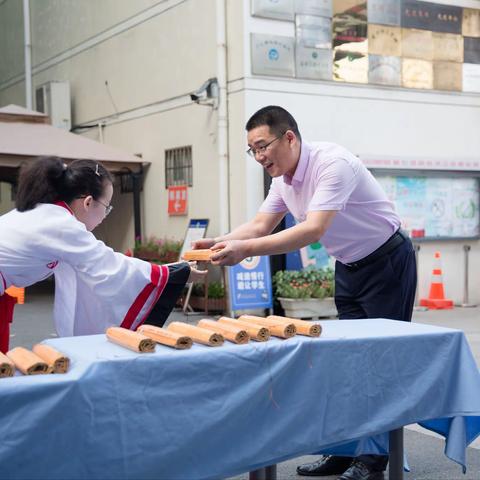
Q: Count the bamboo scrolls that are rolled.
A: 11